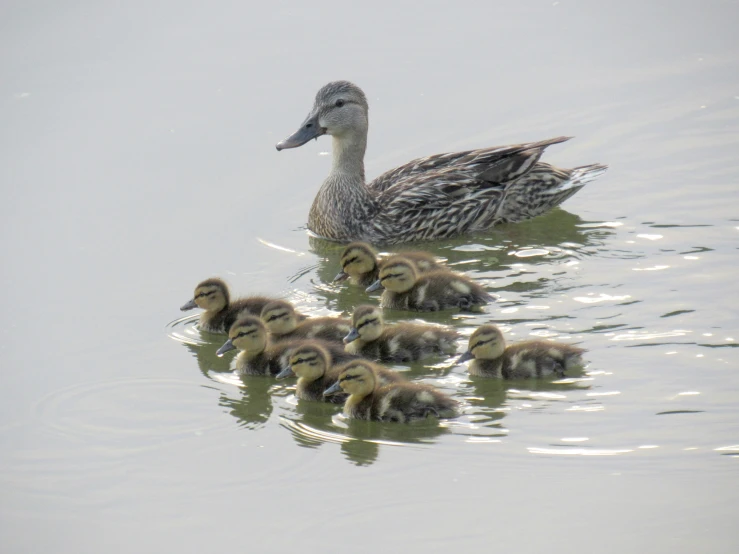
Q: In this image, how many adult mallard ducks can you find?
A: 1